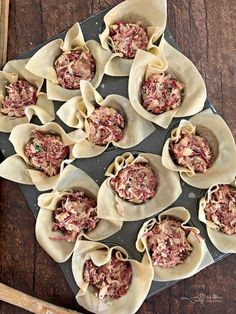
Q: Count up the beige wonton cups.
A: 12